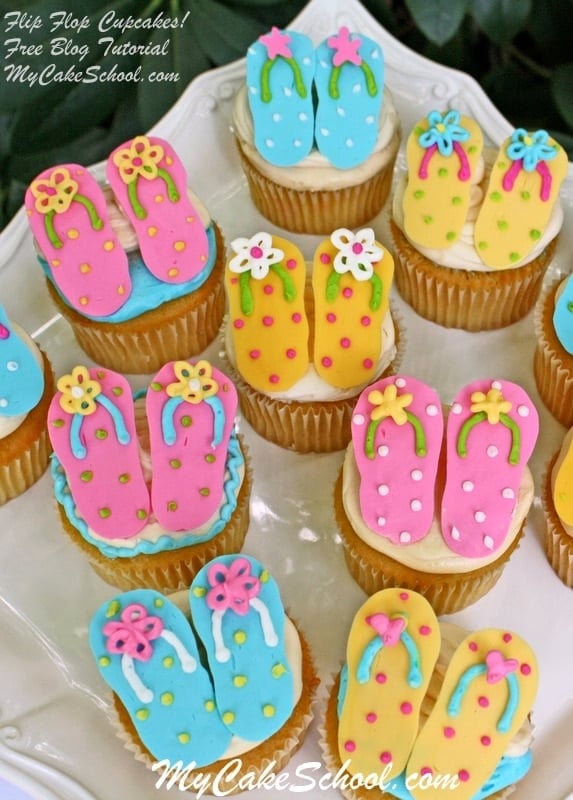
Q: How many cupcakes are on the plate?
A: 11